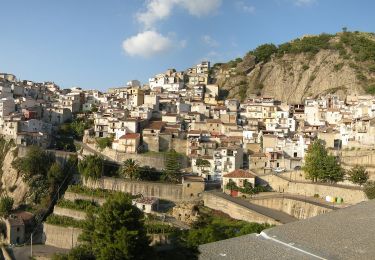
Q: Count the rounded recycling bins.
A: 3